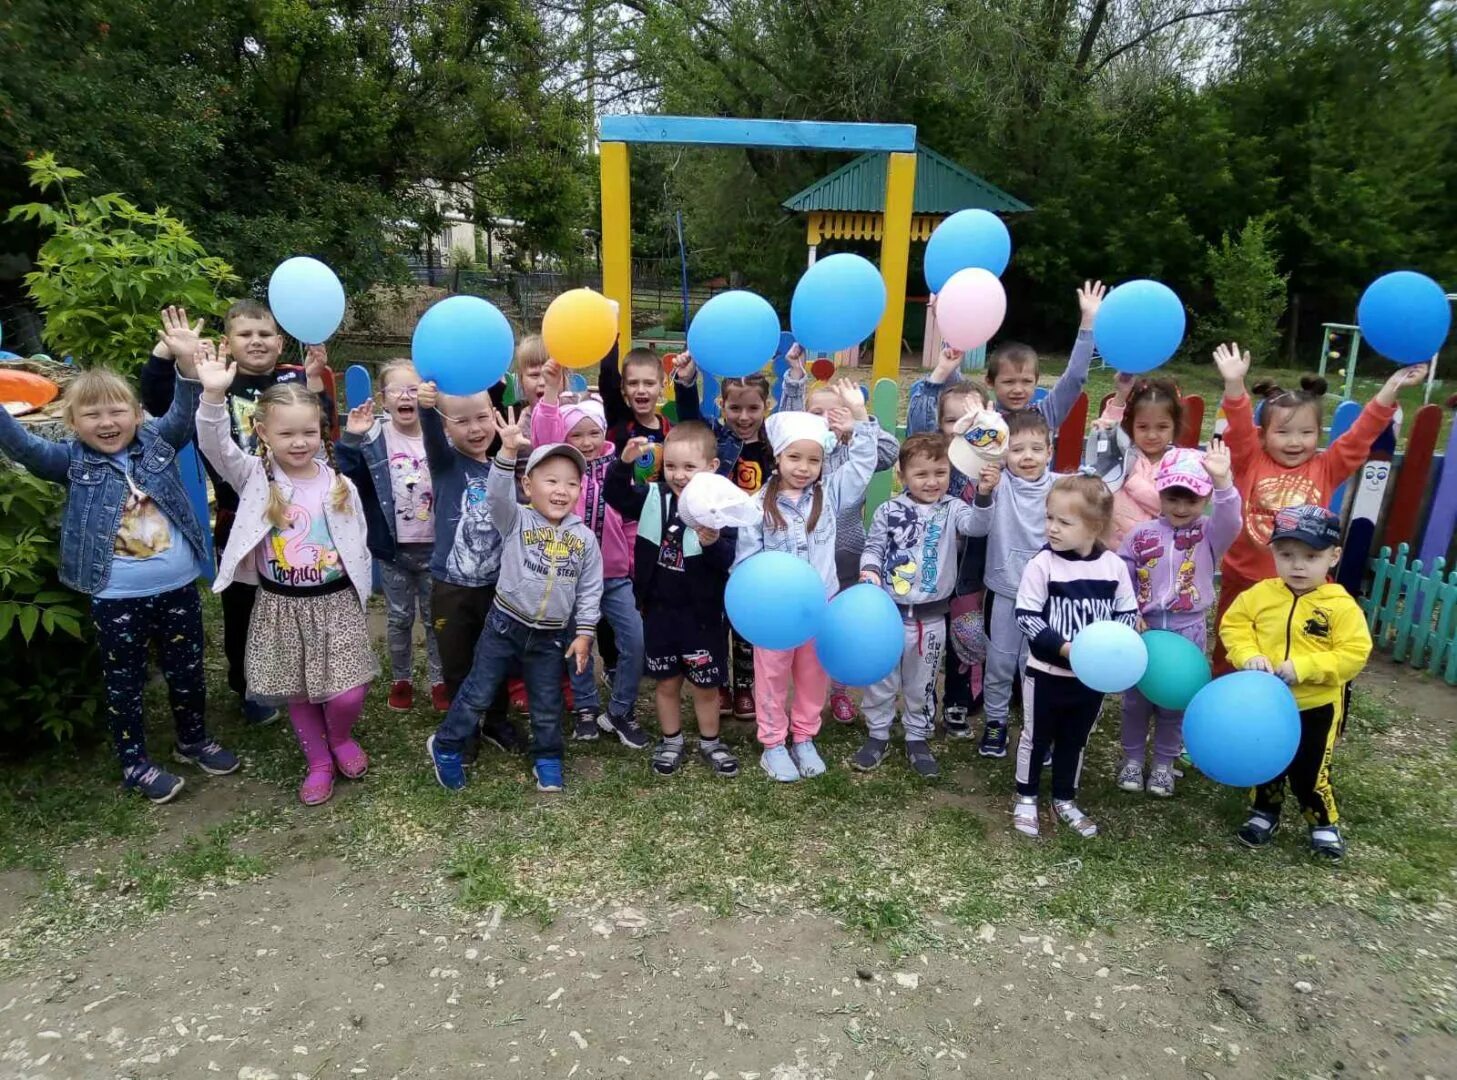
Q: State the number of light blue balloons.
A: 2